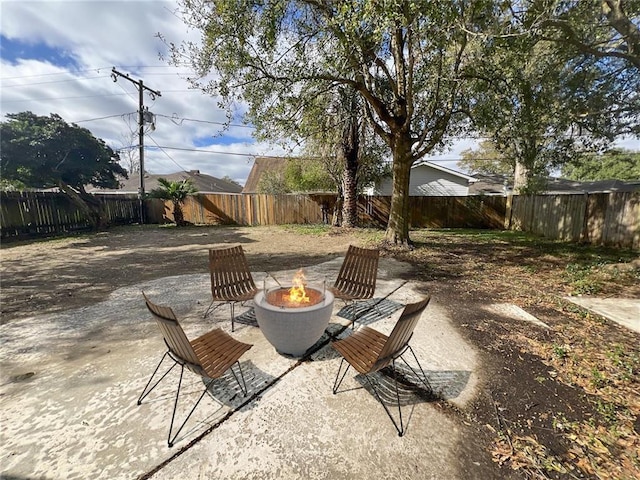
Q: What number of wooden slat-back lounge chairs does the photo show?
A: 4